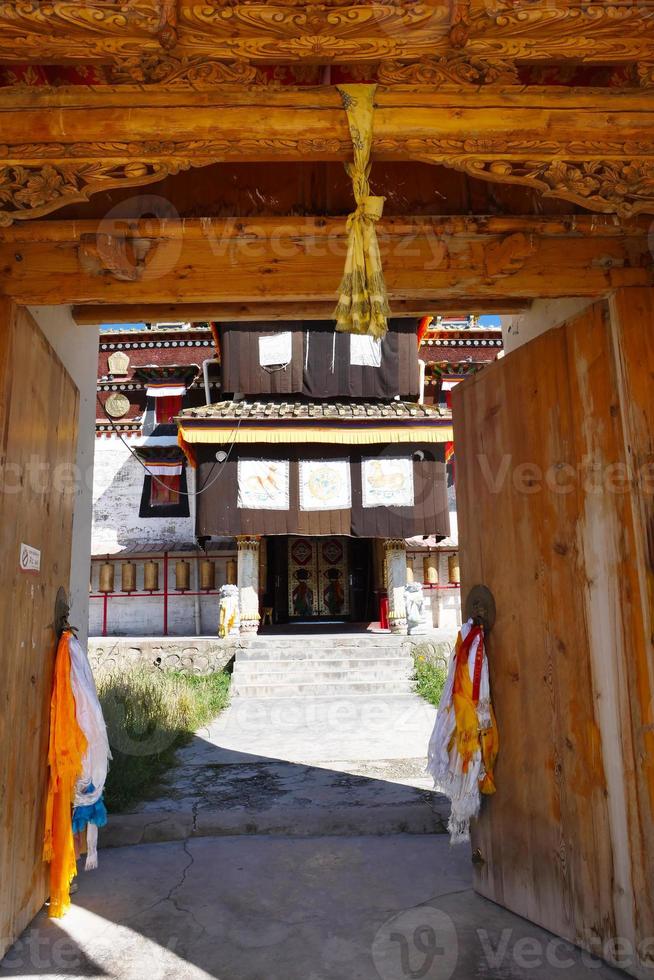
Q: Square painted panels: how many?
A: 3